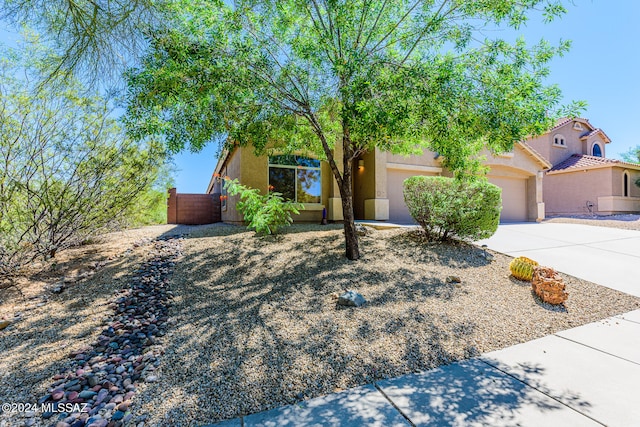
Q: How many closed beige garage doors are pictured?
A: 2